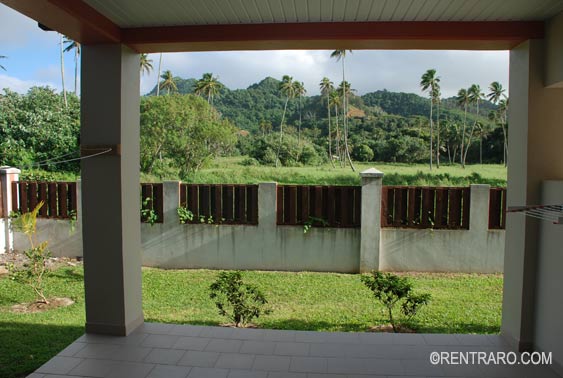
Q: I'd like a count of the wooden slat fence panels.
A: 6